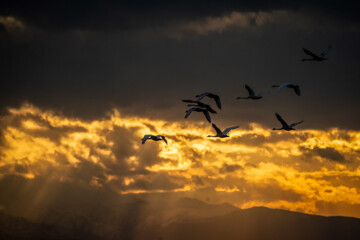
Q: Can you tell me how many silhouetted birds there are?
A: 9